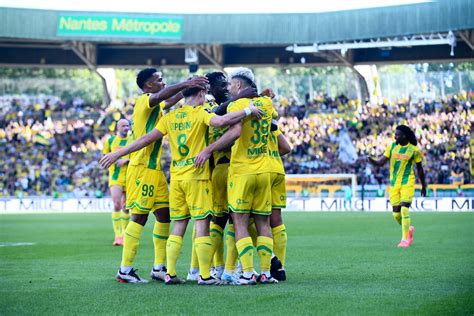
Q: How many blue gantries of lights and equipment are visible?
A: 1